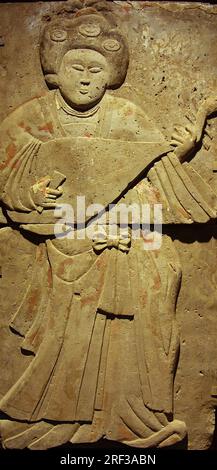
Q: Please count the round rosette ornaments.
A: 3